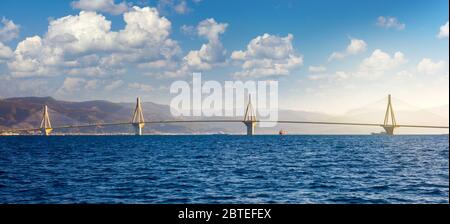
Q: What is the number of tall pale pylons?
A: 4